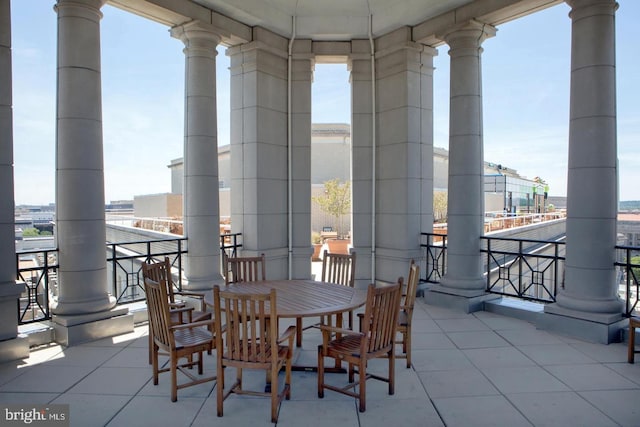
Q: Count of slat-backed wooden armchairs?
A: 7